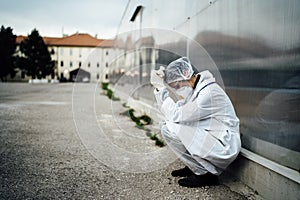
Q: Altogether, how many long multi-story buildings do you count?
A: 1